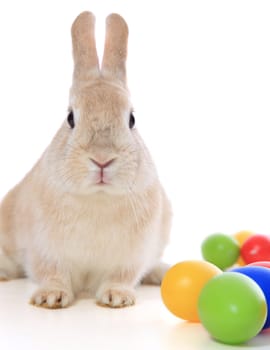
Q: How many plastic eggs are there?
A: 7